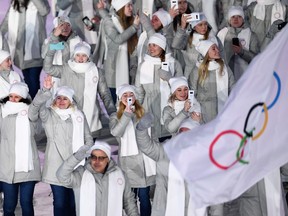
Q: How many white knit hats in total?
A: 15